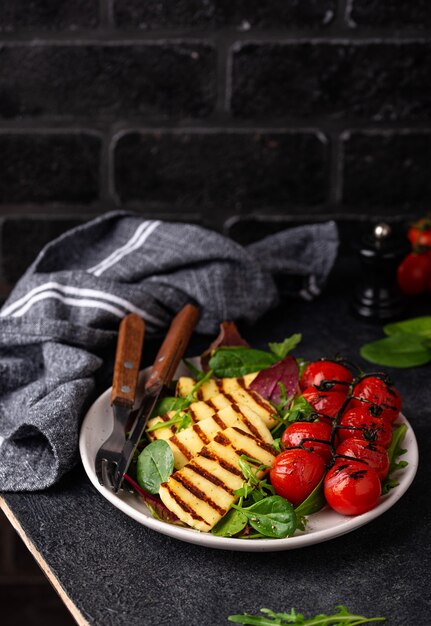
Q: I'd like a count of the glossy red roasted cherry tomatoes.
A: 8